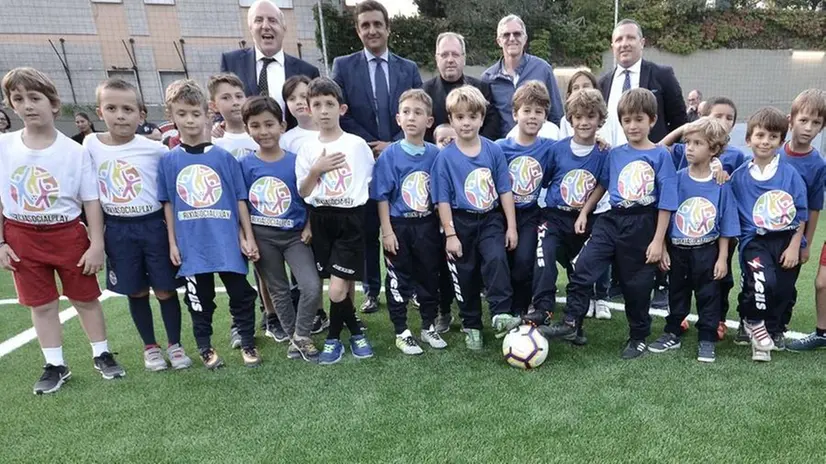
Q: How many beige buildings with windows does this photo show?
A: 1